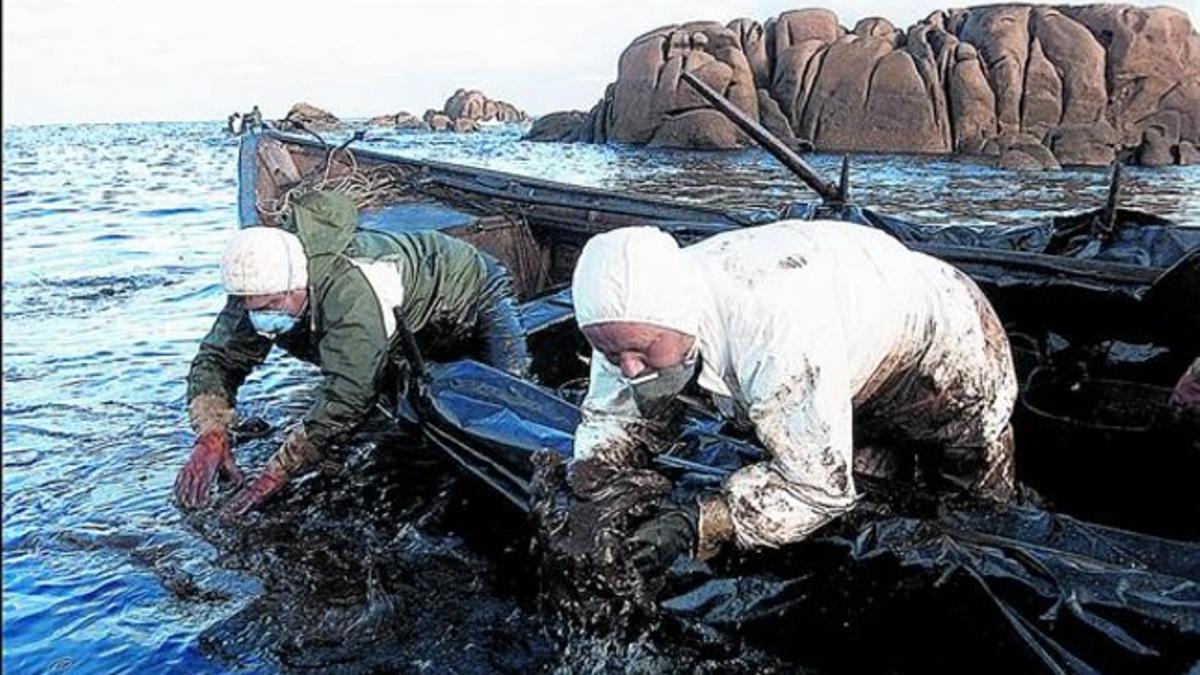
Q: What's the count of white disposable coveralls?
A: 1